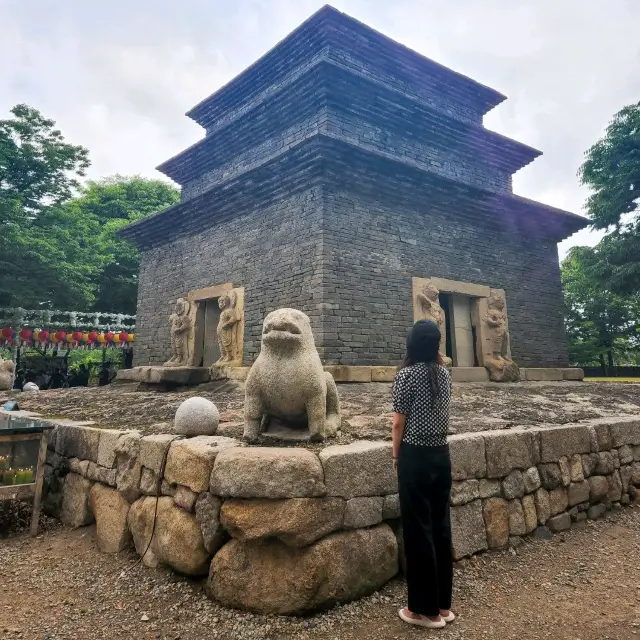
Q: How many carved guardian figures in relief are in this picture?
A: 4